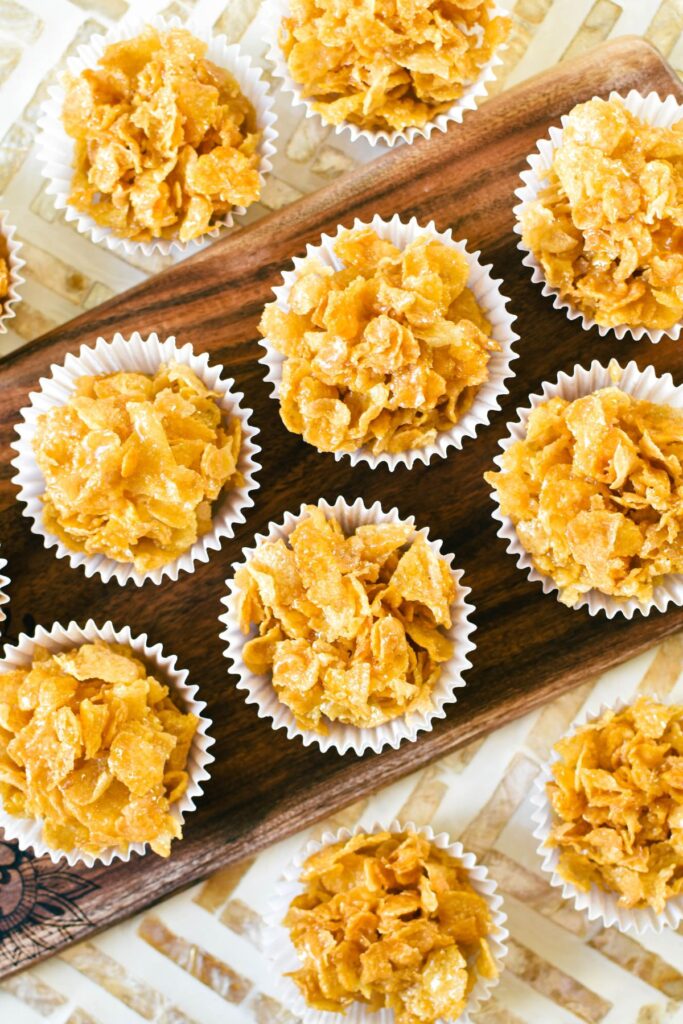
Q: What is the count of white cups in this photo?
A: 12